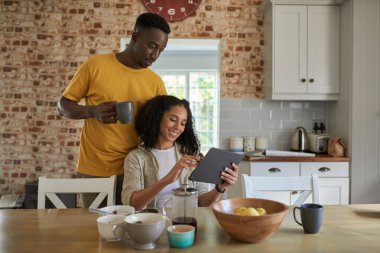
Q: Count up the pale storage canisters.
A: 3